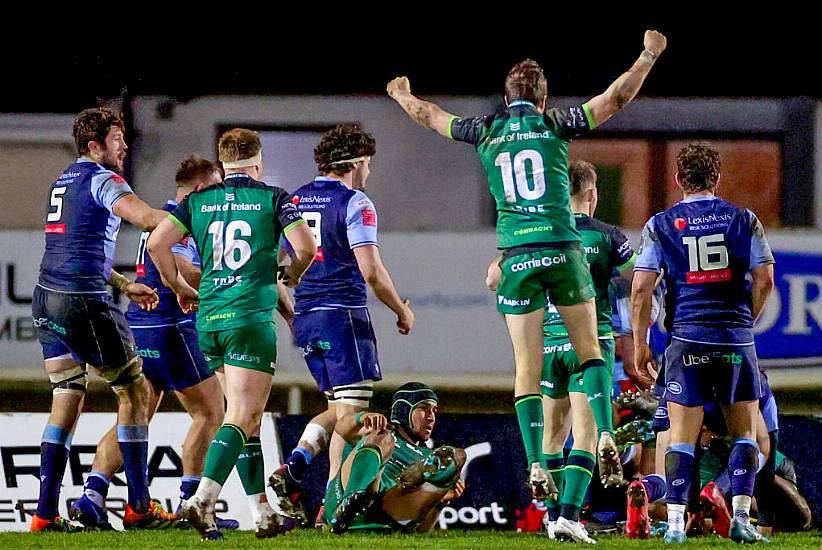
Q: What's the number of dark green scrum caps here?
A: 1